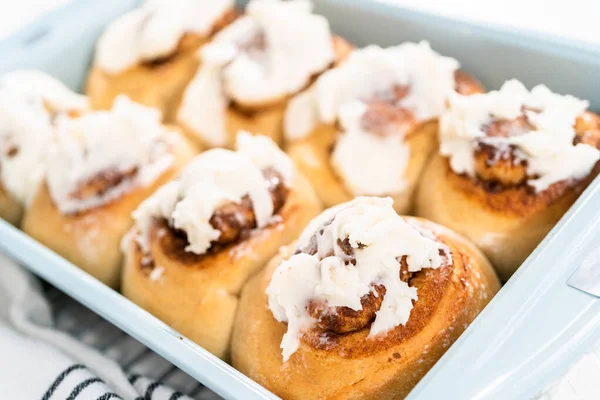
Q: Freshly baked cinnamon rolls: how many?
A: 8